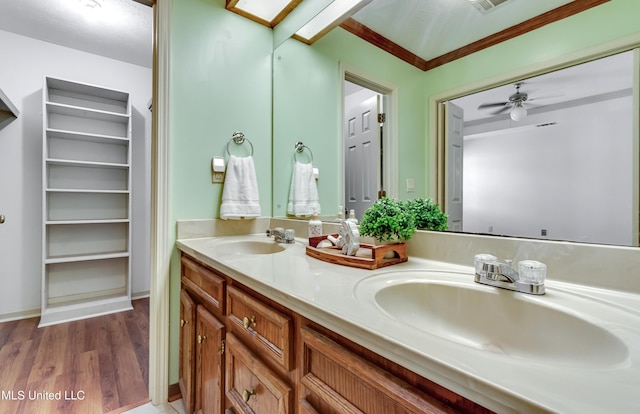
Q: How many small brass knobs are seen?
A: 4